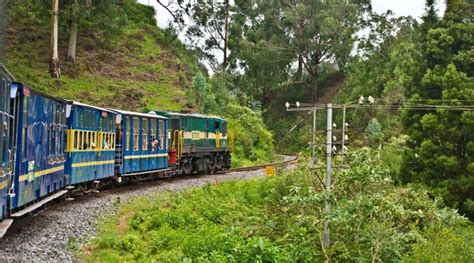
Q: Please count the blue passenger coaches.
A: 4